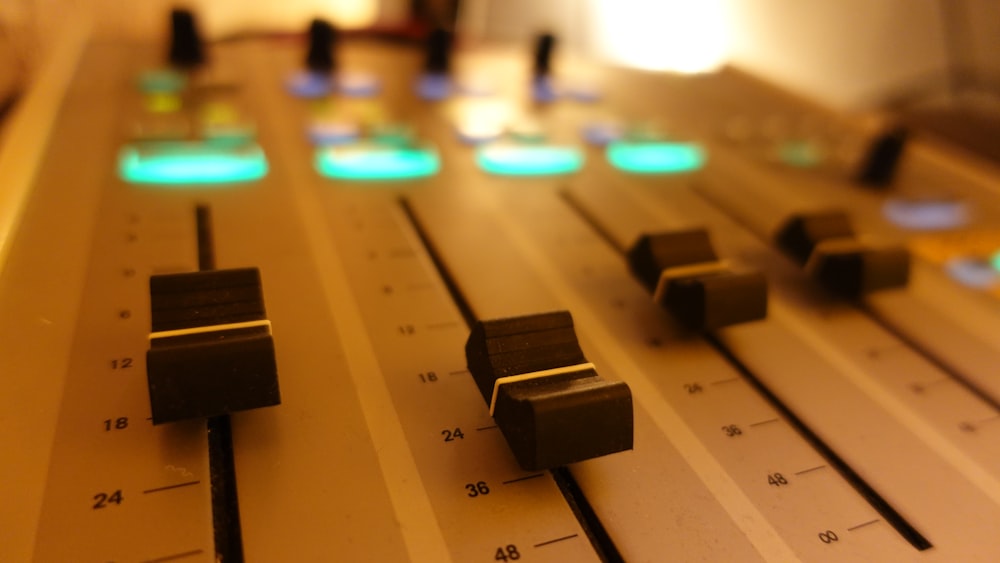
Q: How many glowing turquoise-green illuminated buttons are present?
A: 4